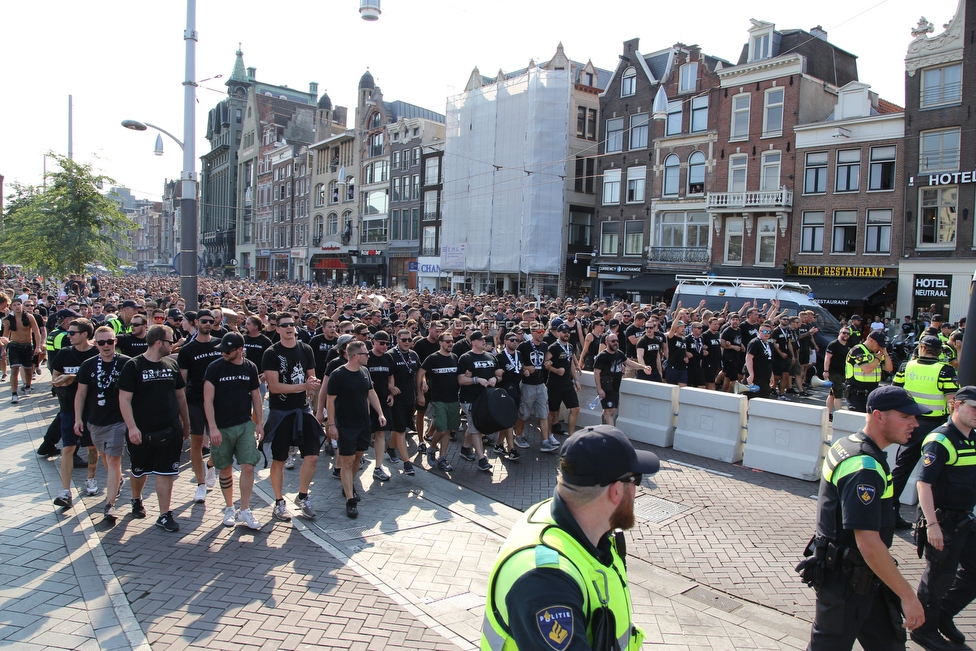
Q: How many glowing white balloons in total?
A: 0